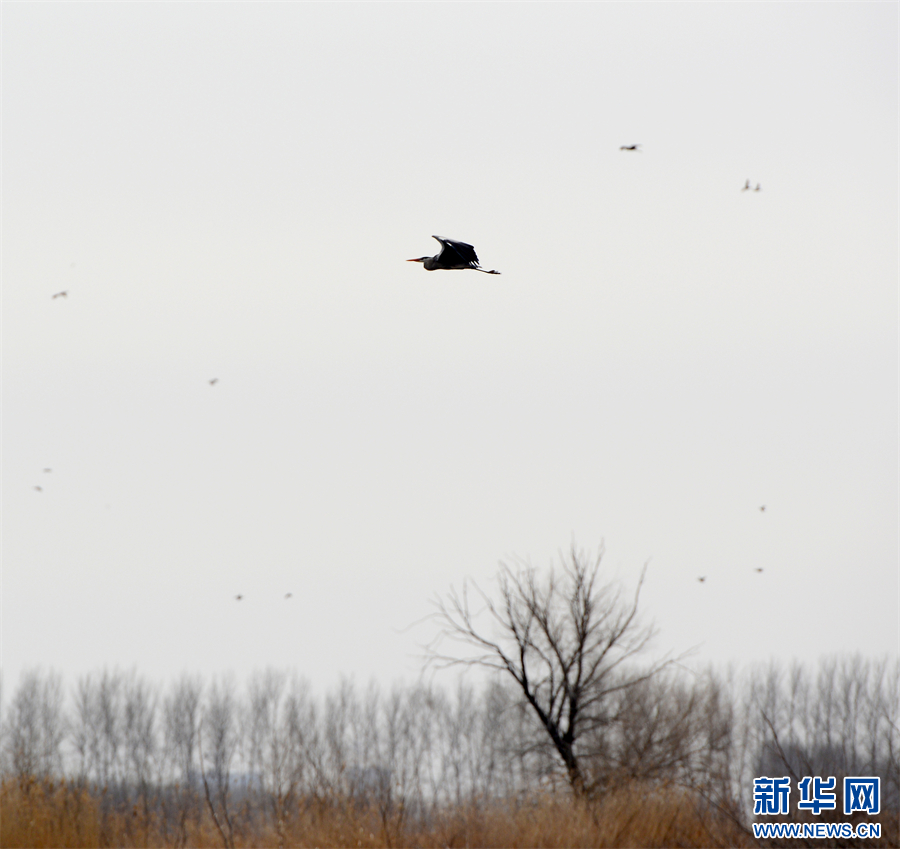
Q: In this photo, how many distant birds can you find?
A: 12